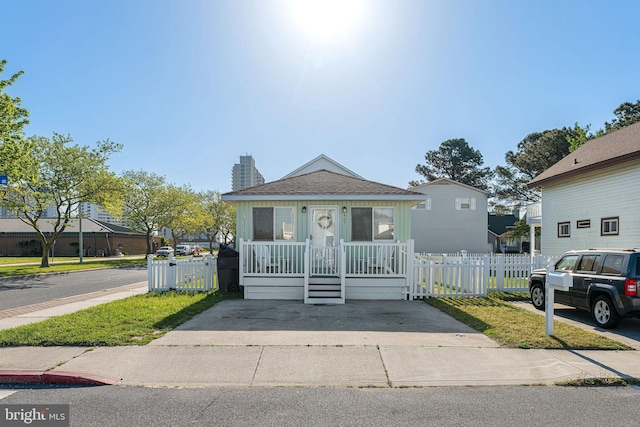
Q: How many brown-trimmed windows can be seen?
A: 3